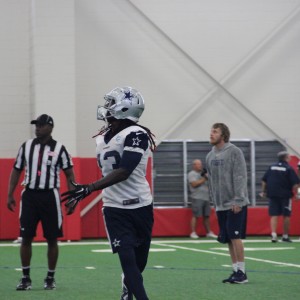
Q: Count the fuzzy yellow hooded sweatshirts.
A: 0